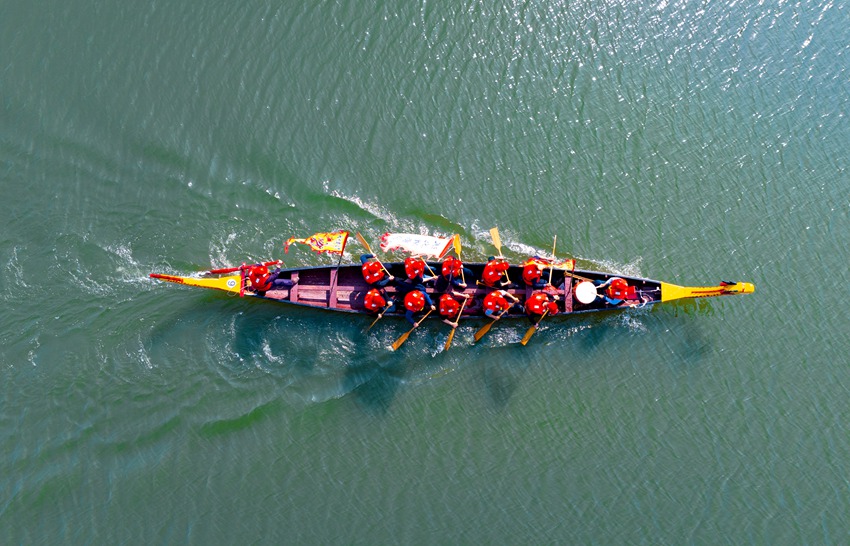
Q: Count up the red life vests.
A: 12